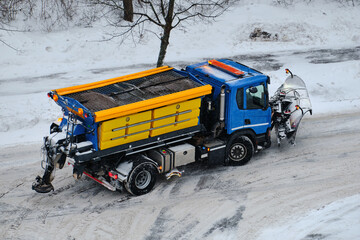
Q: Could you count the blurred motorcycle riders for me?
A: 0